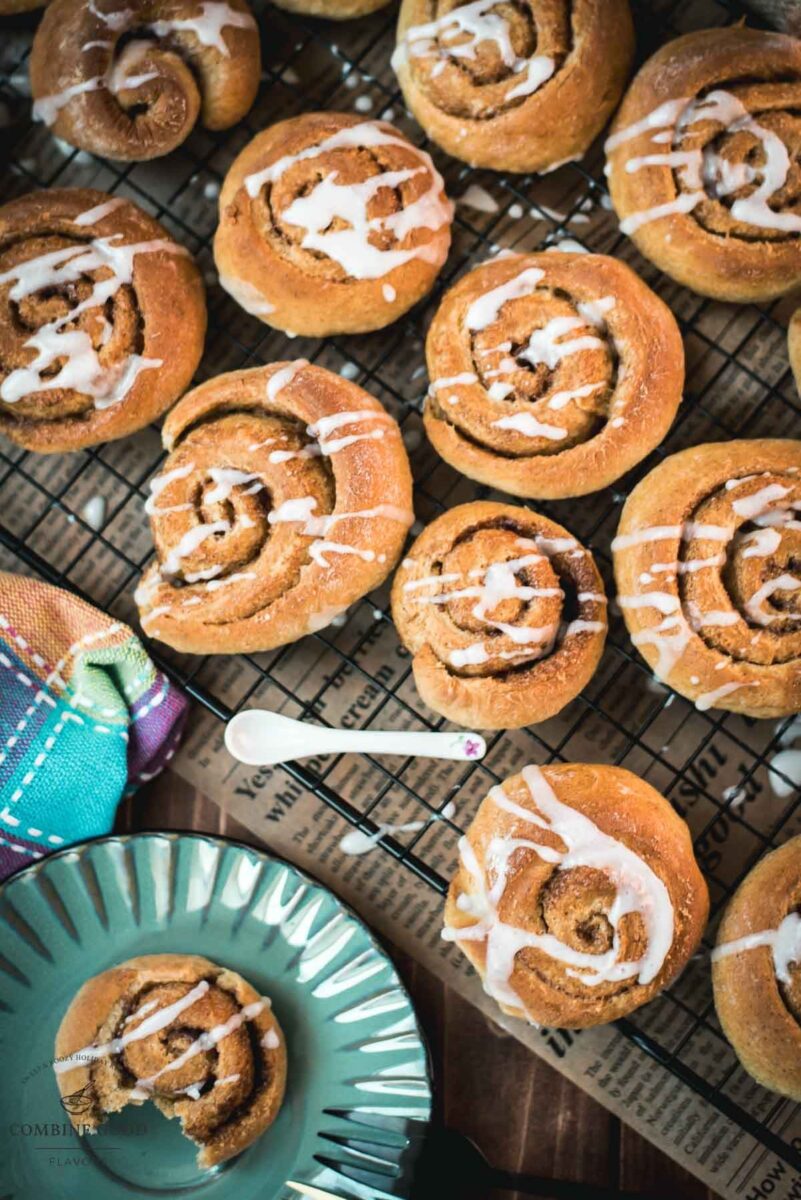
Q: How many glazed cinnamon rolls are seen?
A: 12